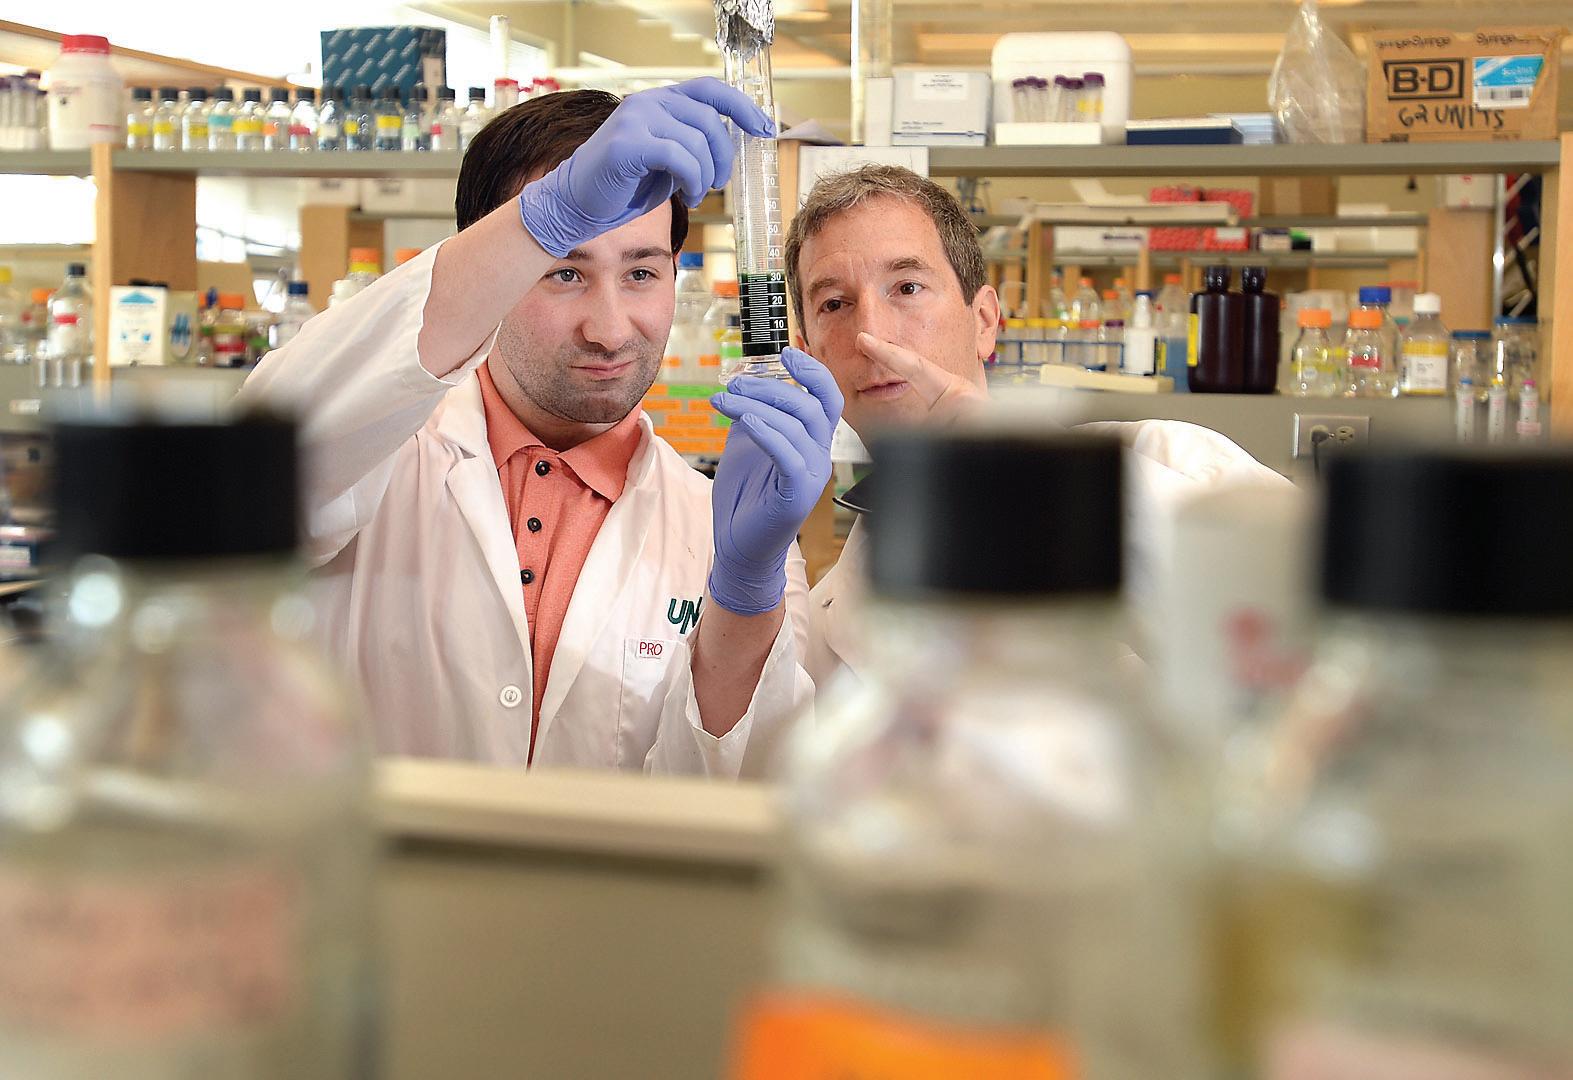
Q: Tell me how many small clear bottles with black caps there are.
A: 13